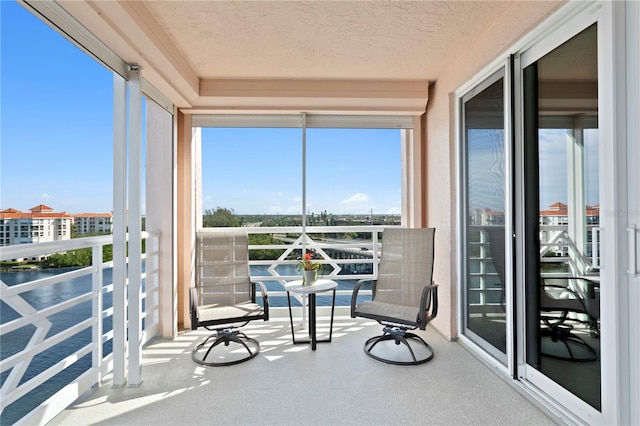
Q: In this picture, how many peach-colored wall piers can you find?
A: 2